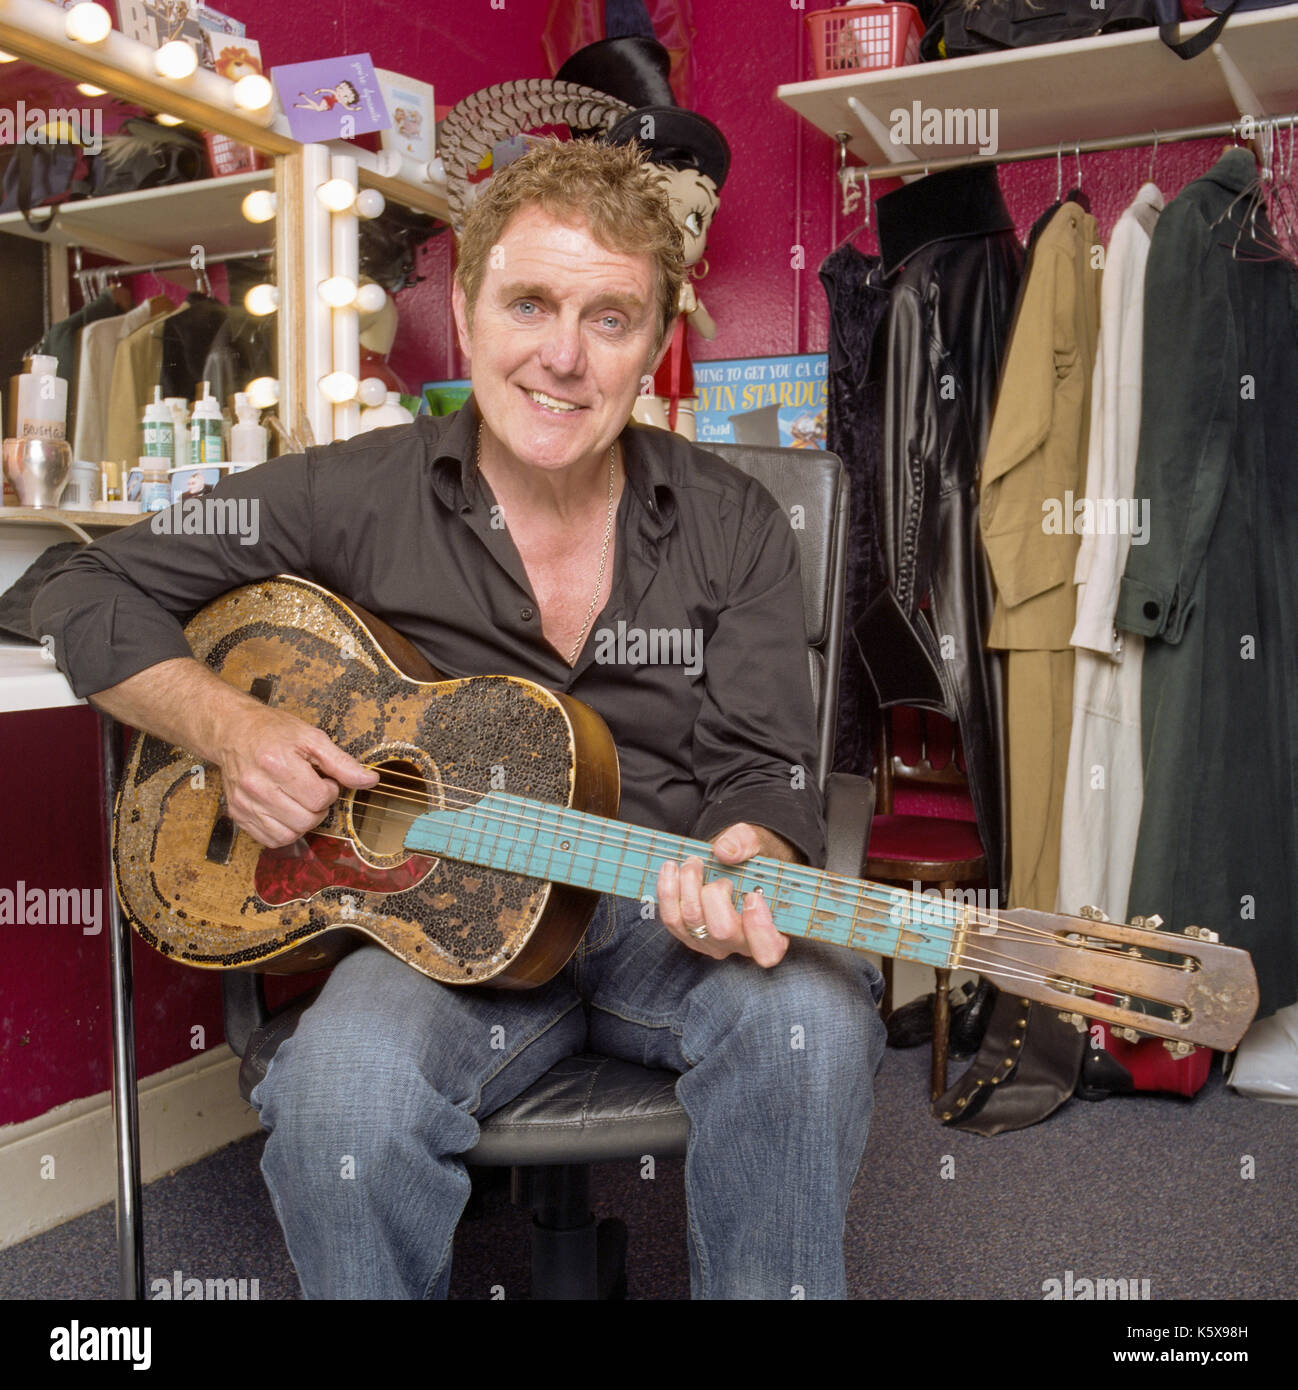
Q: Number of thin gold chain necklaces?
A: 1